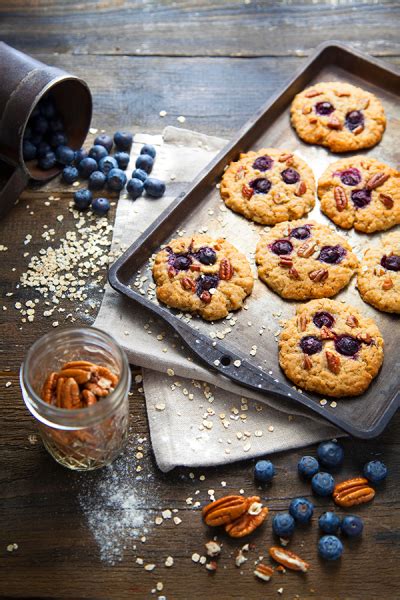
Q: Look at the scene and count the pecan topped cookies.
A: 7